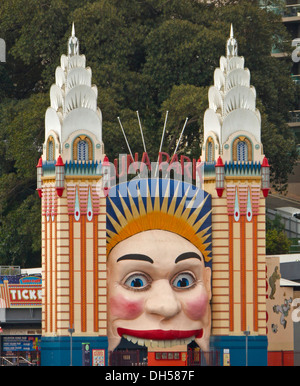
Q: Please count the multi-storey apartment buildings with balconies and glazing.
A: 1